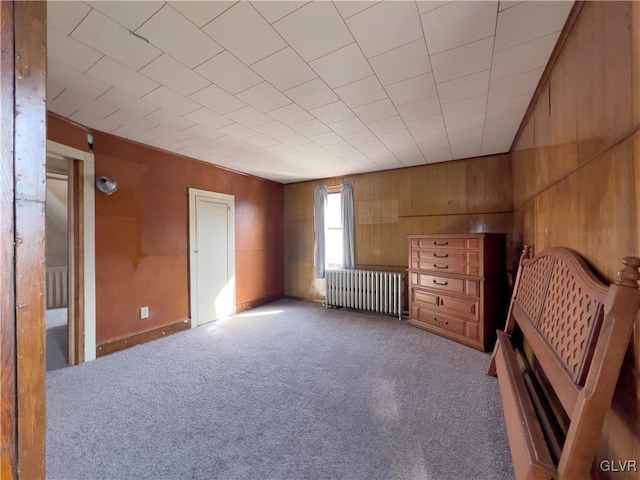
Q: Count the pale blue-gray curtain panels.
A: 2